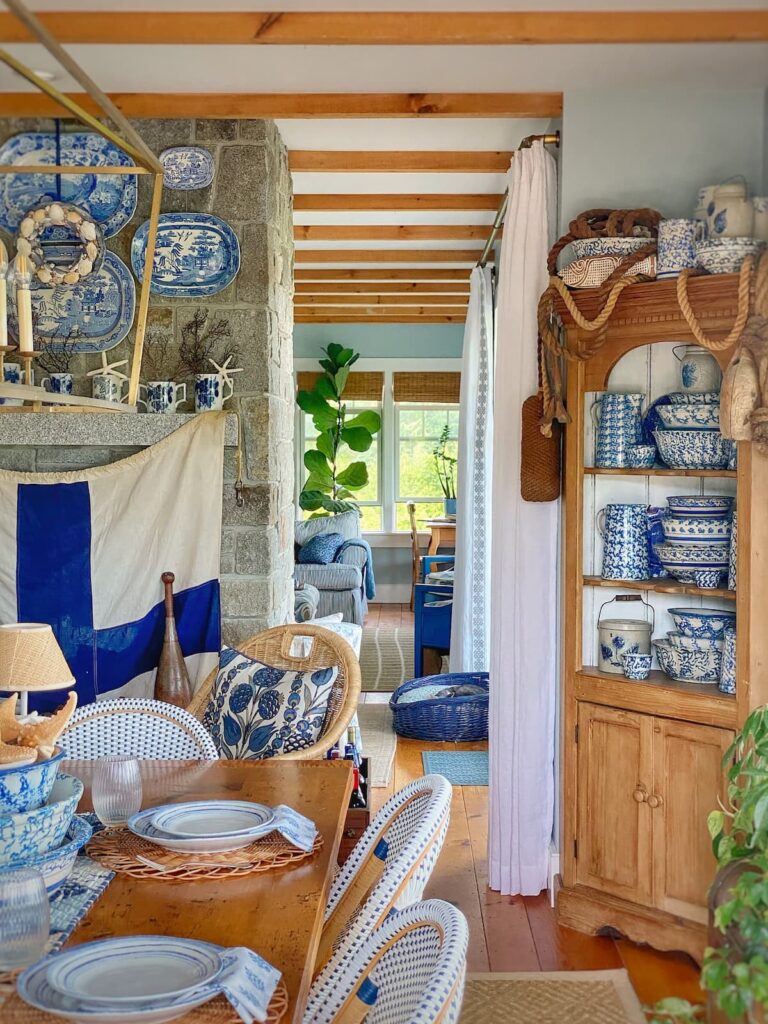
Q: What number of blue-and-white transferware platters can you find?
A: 4